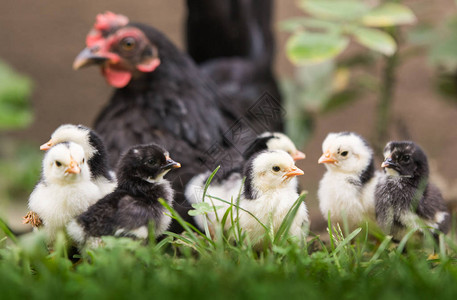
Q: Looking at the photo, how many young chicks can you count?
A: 7